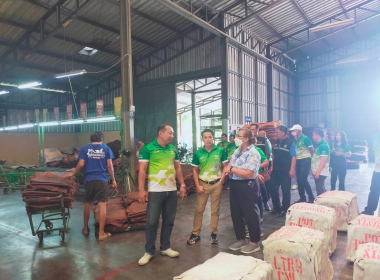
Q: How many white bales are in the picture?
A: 6